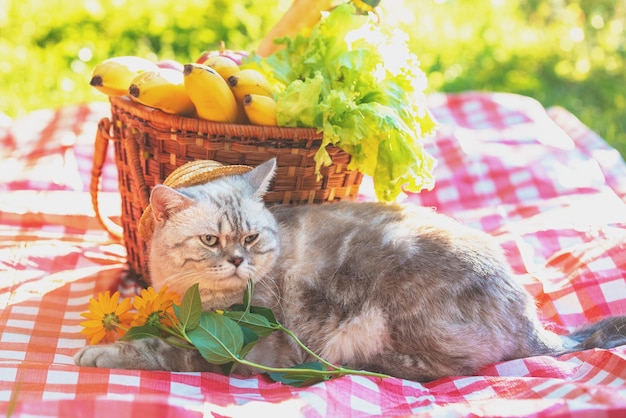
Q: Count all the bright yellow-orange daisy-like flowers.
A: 2